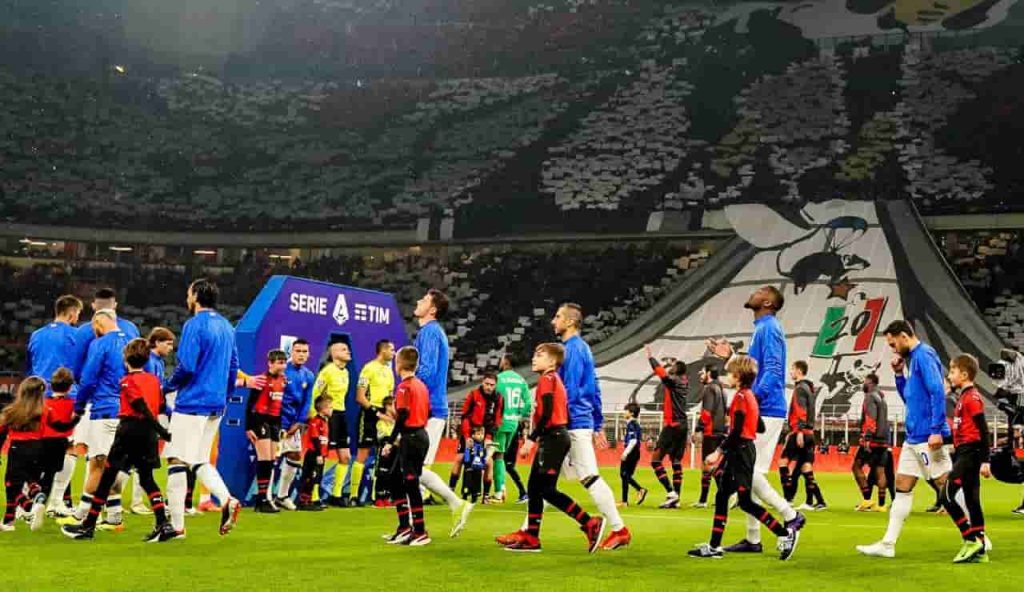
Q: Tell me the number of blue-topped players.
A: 10